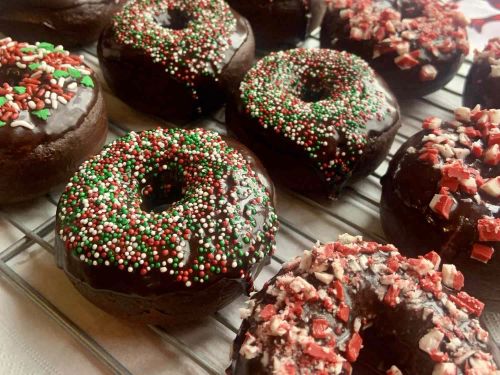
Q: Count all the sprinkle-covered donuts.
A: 4